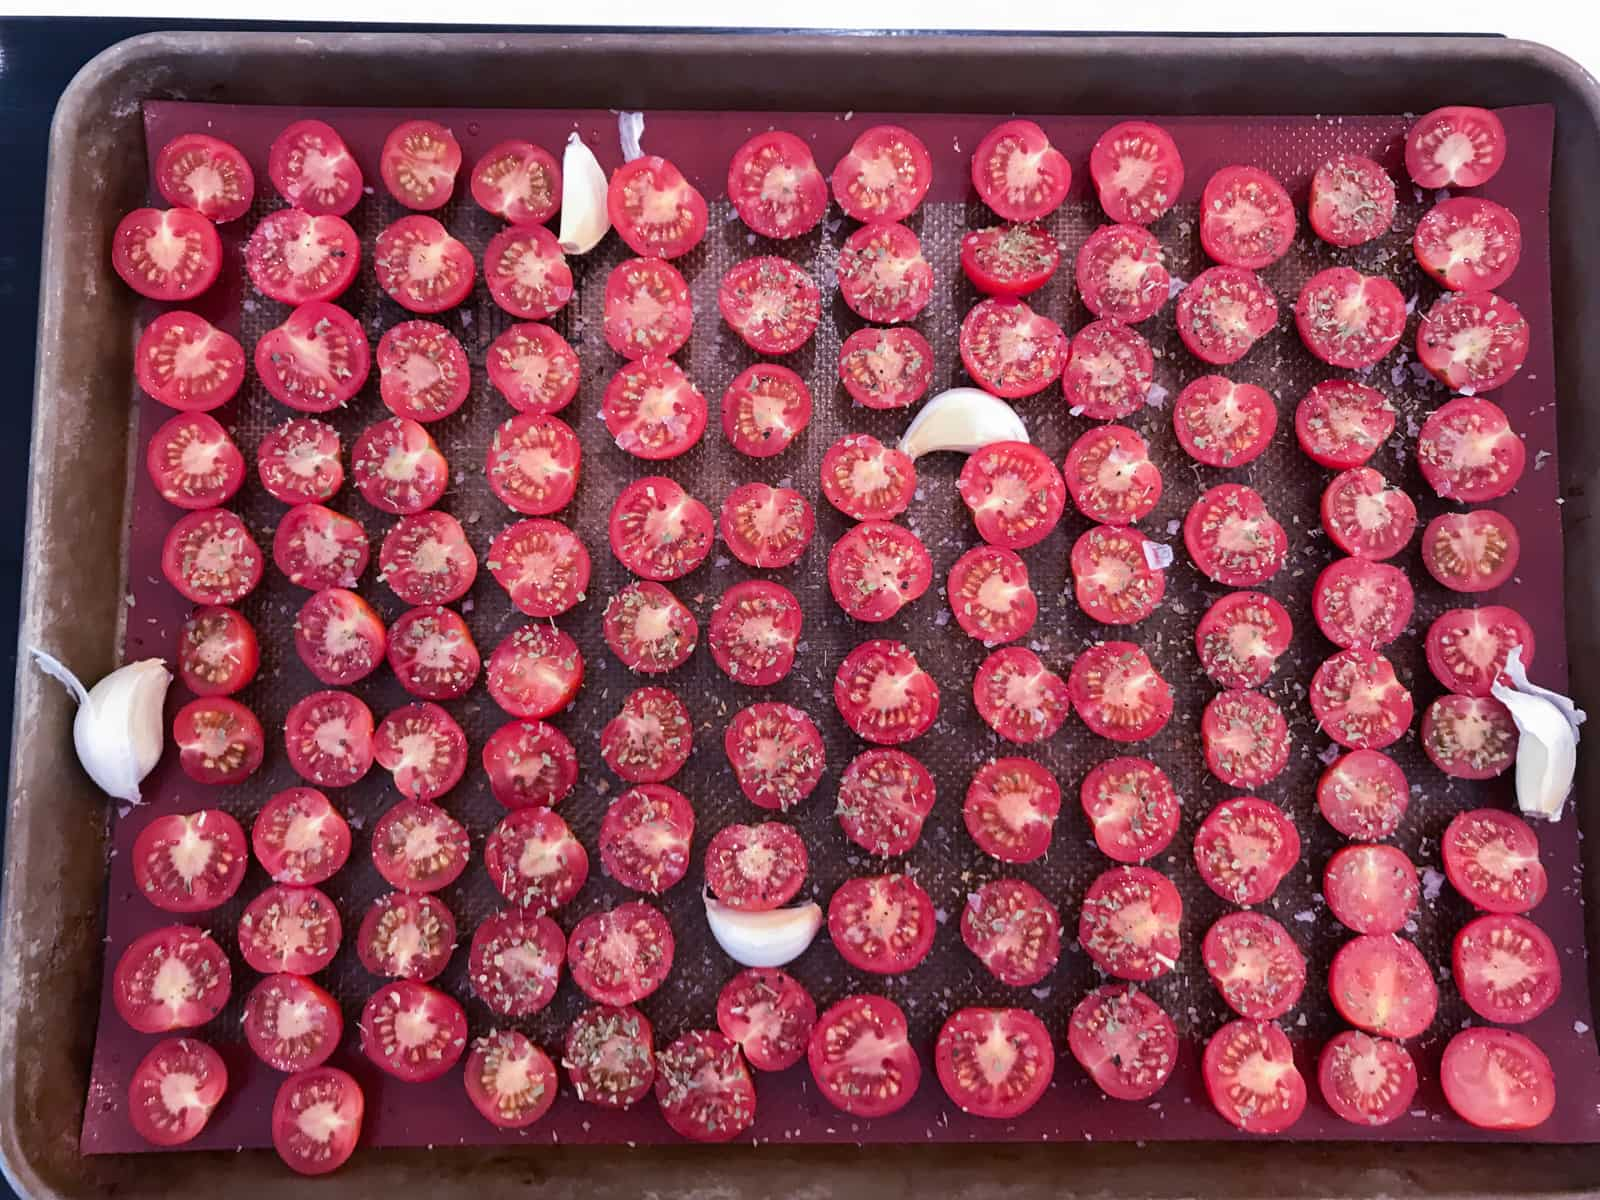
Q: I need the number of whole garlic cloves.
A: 5